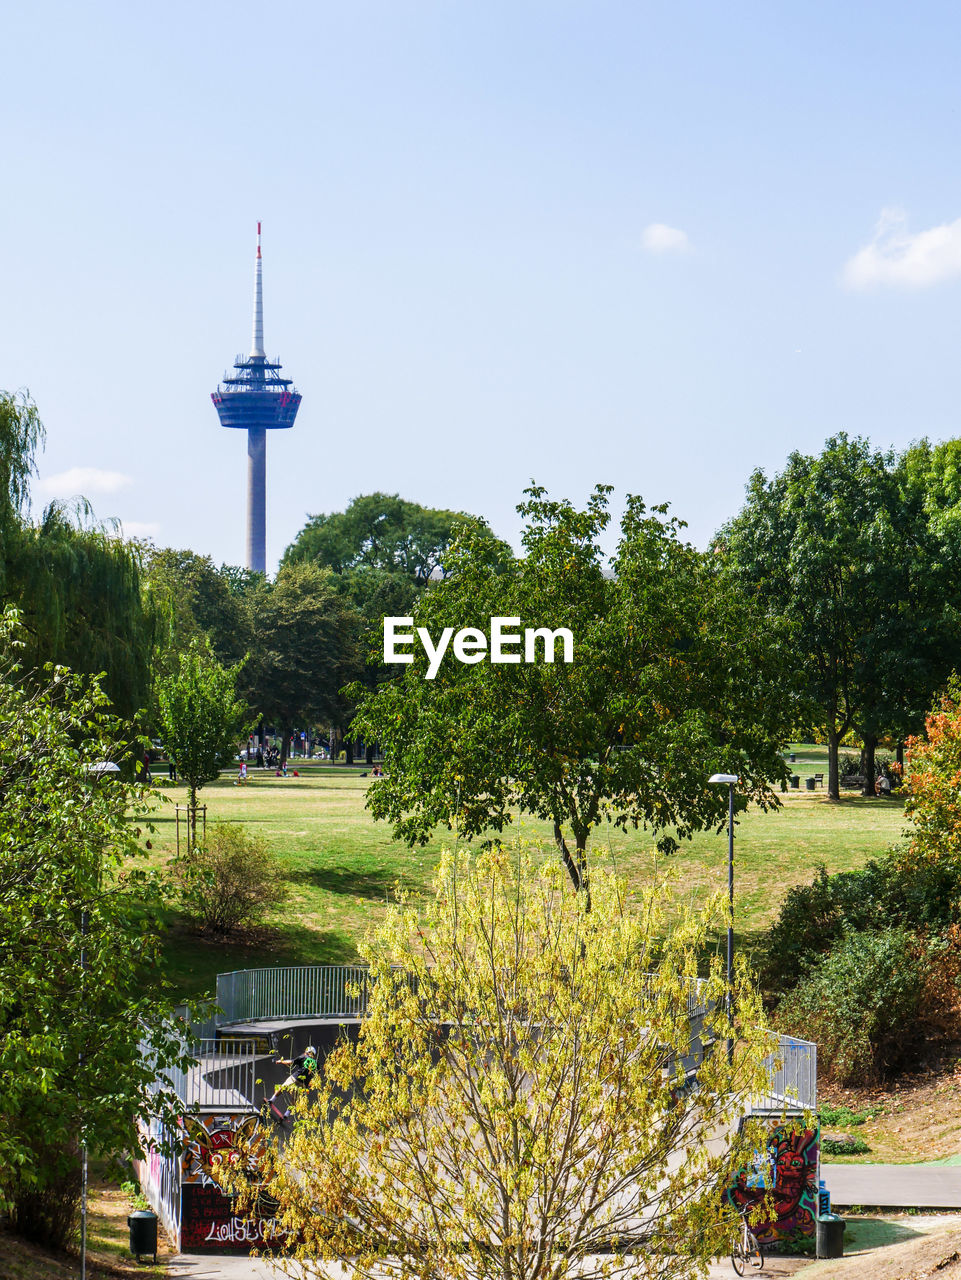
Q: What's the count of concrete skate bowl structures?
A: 1